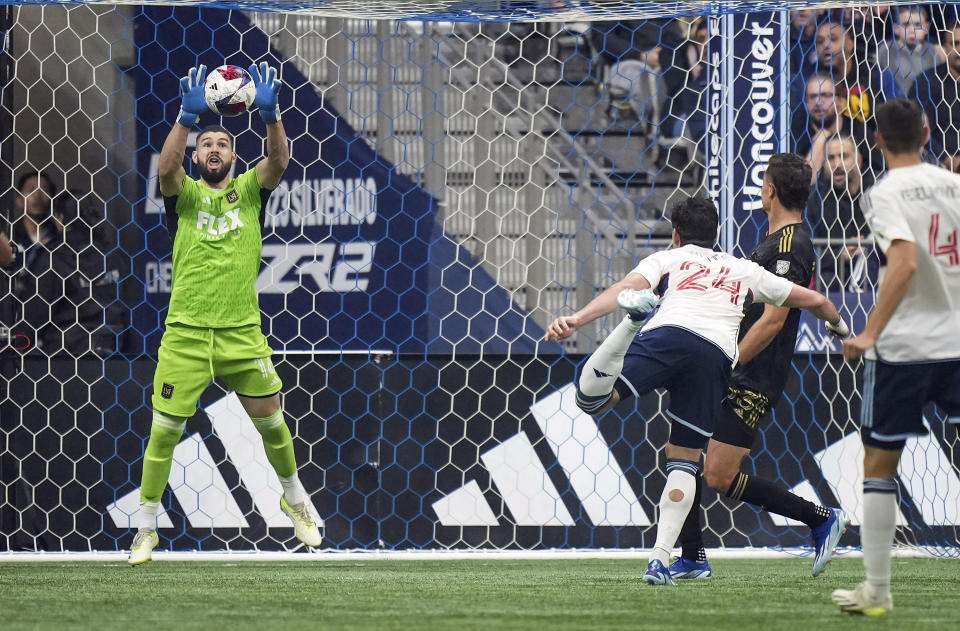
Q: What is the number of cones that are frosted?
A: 0